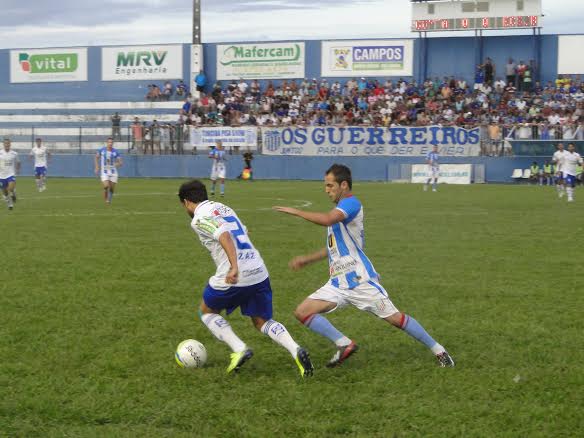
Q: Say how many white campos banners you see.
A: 1